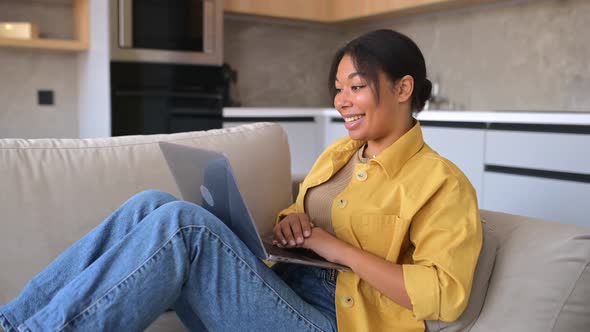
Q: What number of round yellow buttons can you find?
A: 3